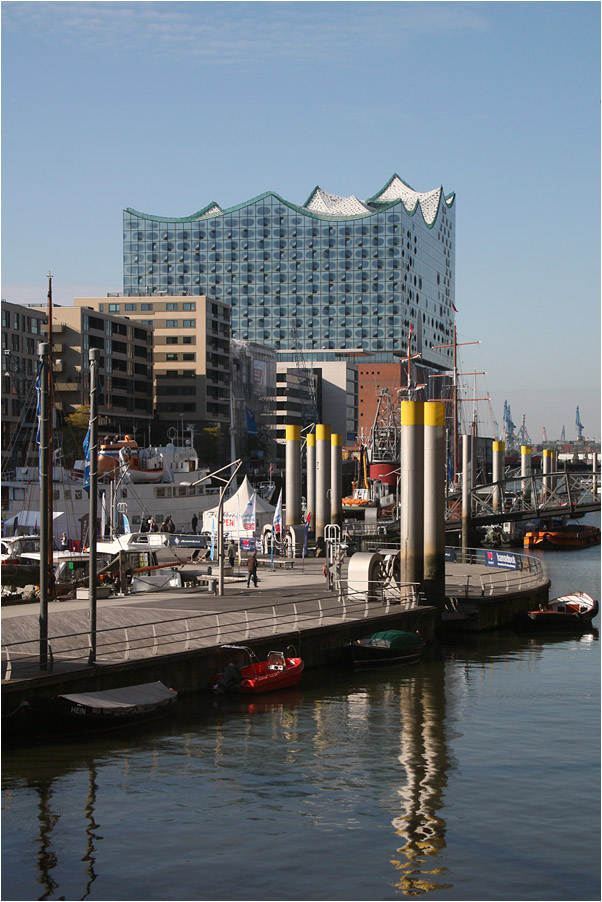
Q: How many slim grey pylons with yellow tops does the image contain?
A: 10